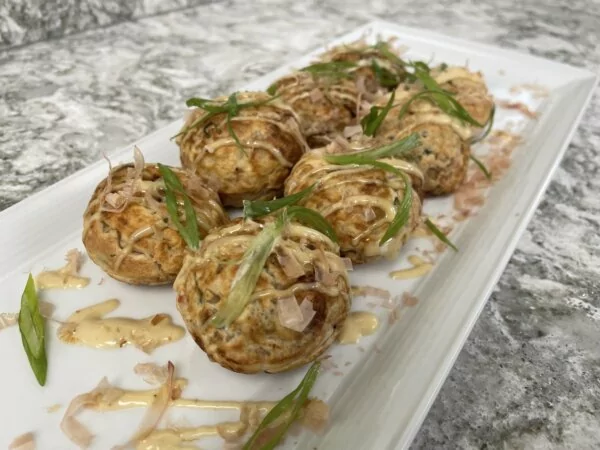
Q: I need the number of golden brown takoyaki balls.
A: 8